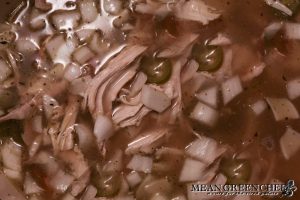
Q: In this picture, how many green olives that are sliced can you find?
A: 0